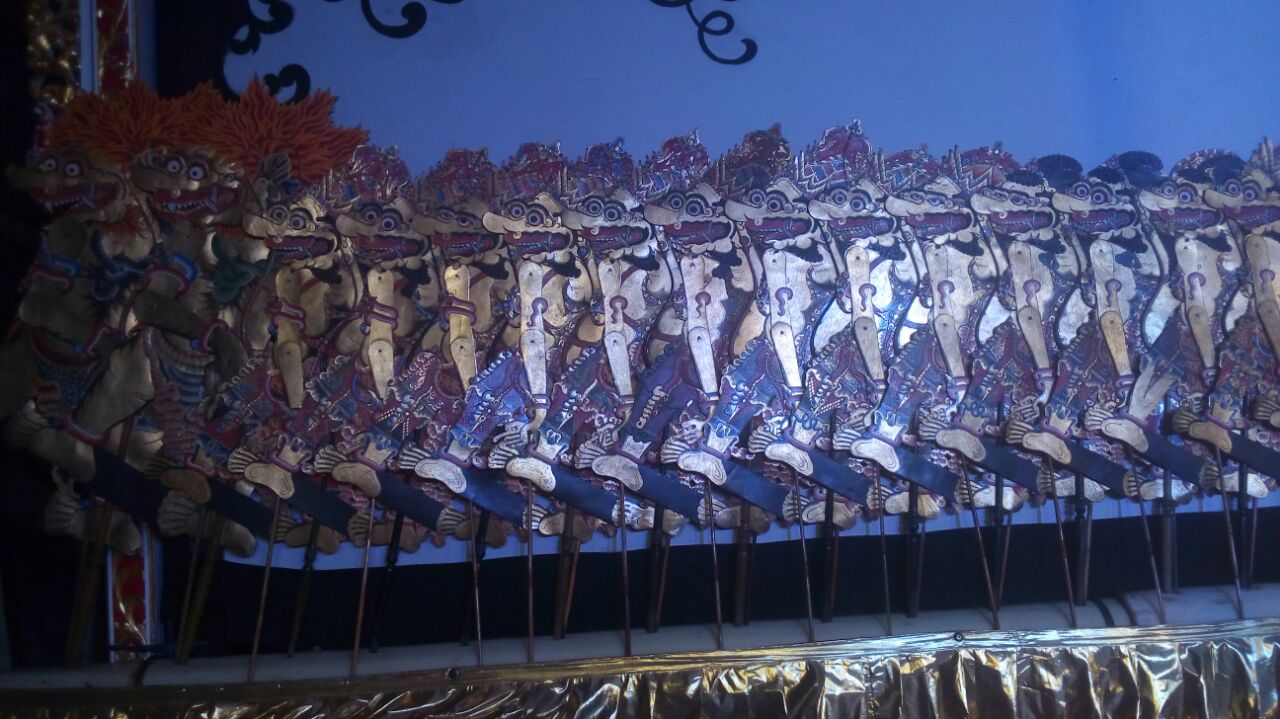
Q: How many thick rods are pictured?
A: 14